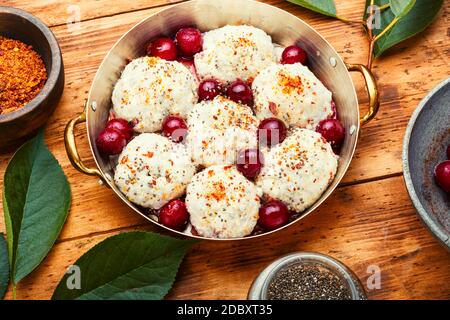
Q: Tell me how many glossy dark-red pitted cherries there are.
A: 15